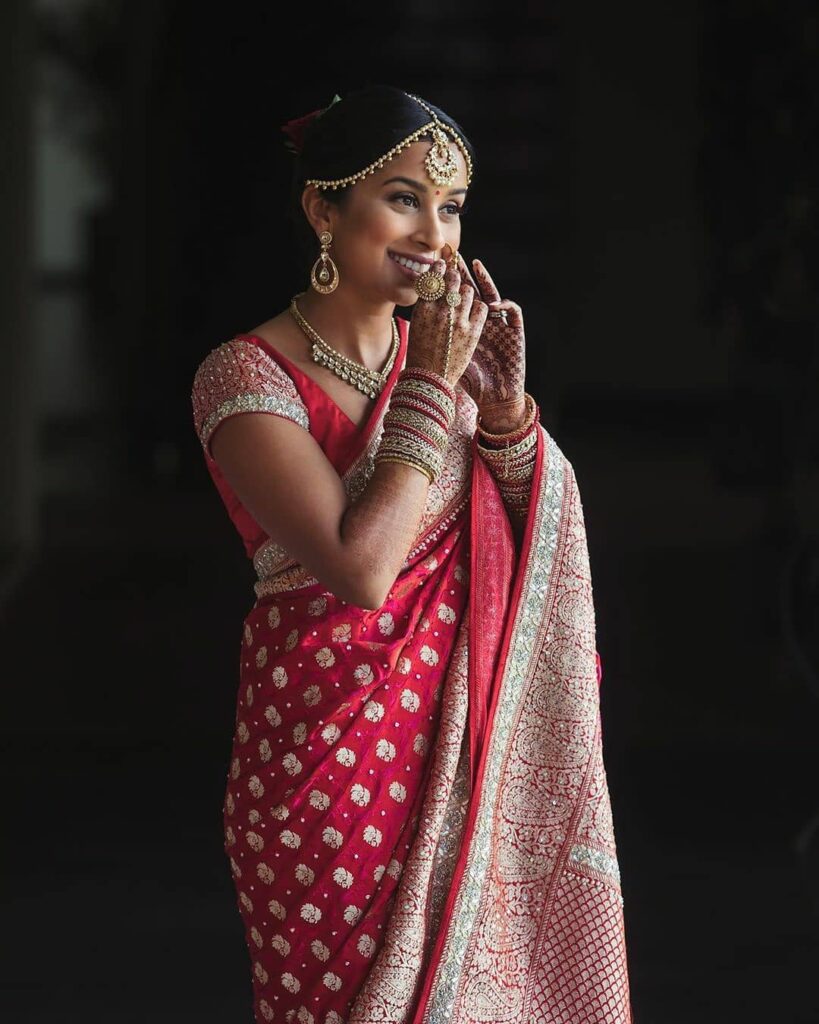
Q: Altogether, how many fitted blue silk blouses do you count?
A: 0